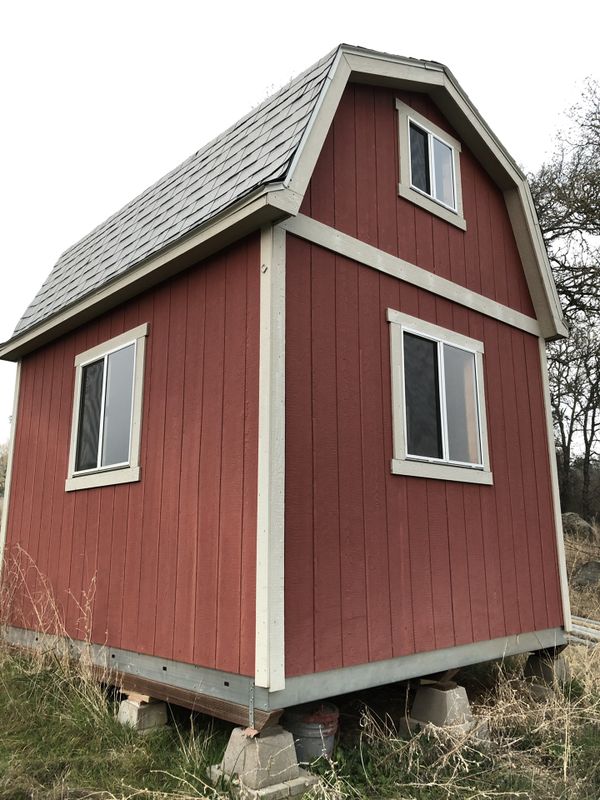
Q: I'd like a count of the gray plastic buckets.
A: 1